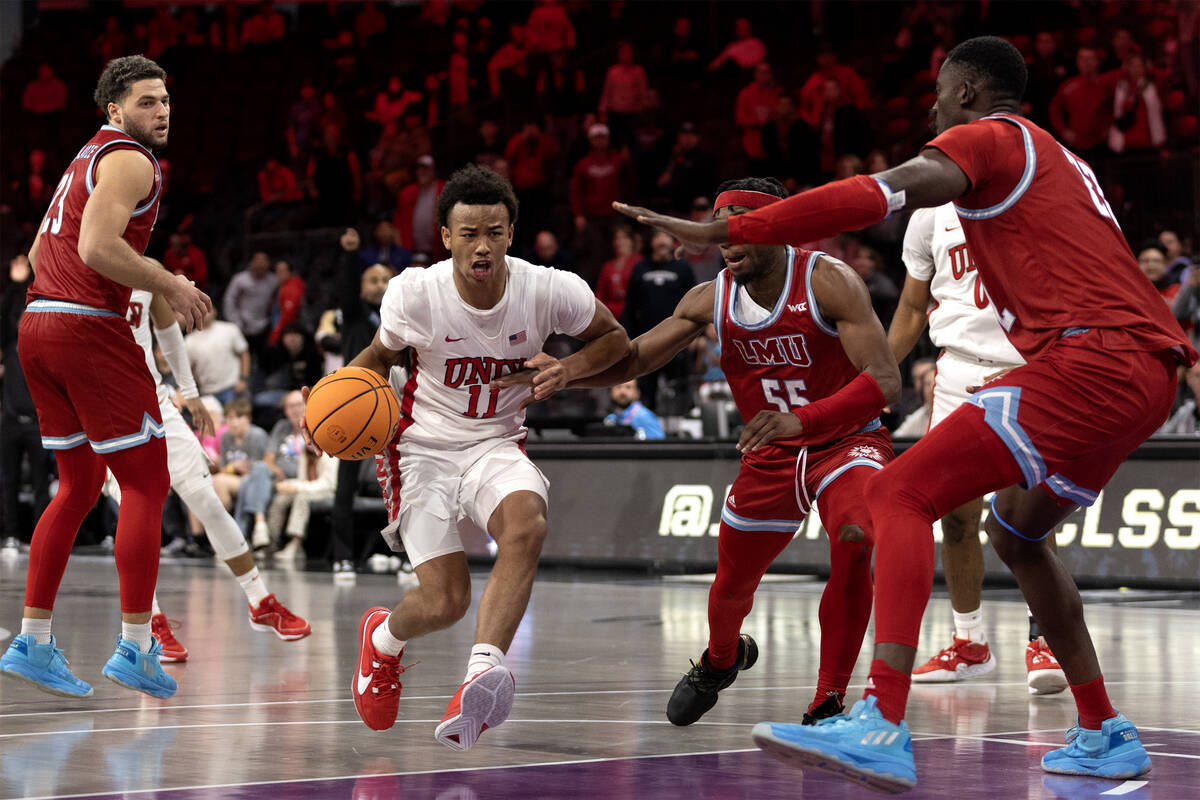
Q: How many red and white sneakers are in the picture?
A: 6